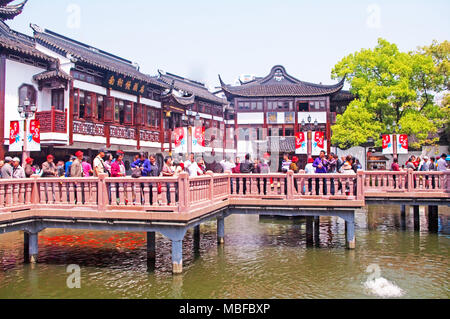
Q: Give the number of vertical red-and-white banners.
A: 8